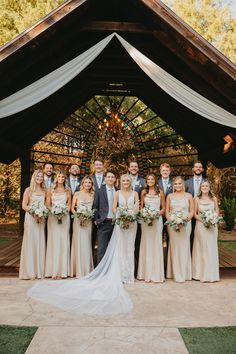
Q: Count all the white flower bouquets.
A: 7